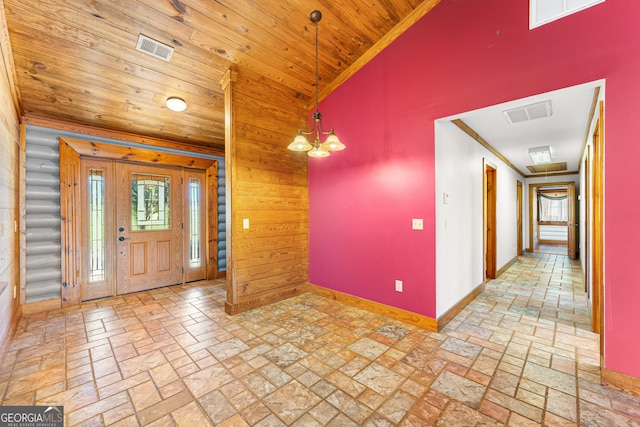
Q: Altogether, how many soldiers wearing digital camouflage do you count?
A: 0